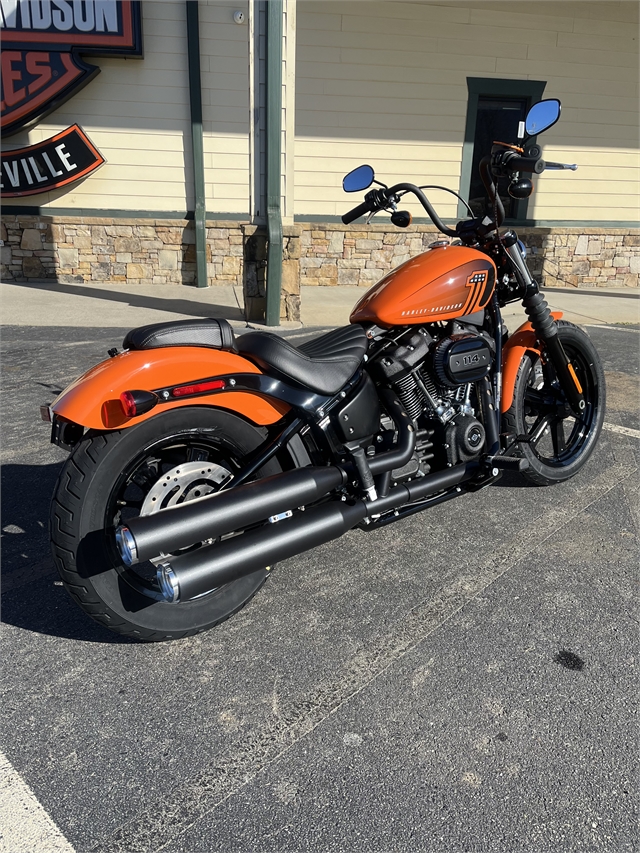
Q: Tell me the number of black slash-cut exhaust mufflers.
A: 2